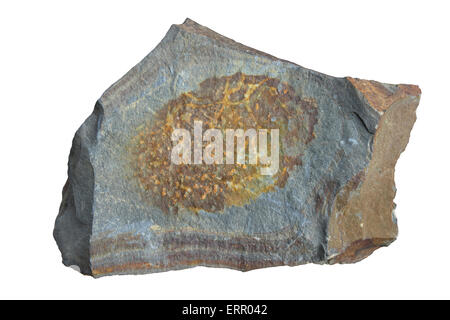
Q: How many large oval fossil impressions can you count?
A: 1